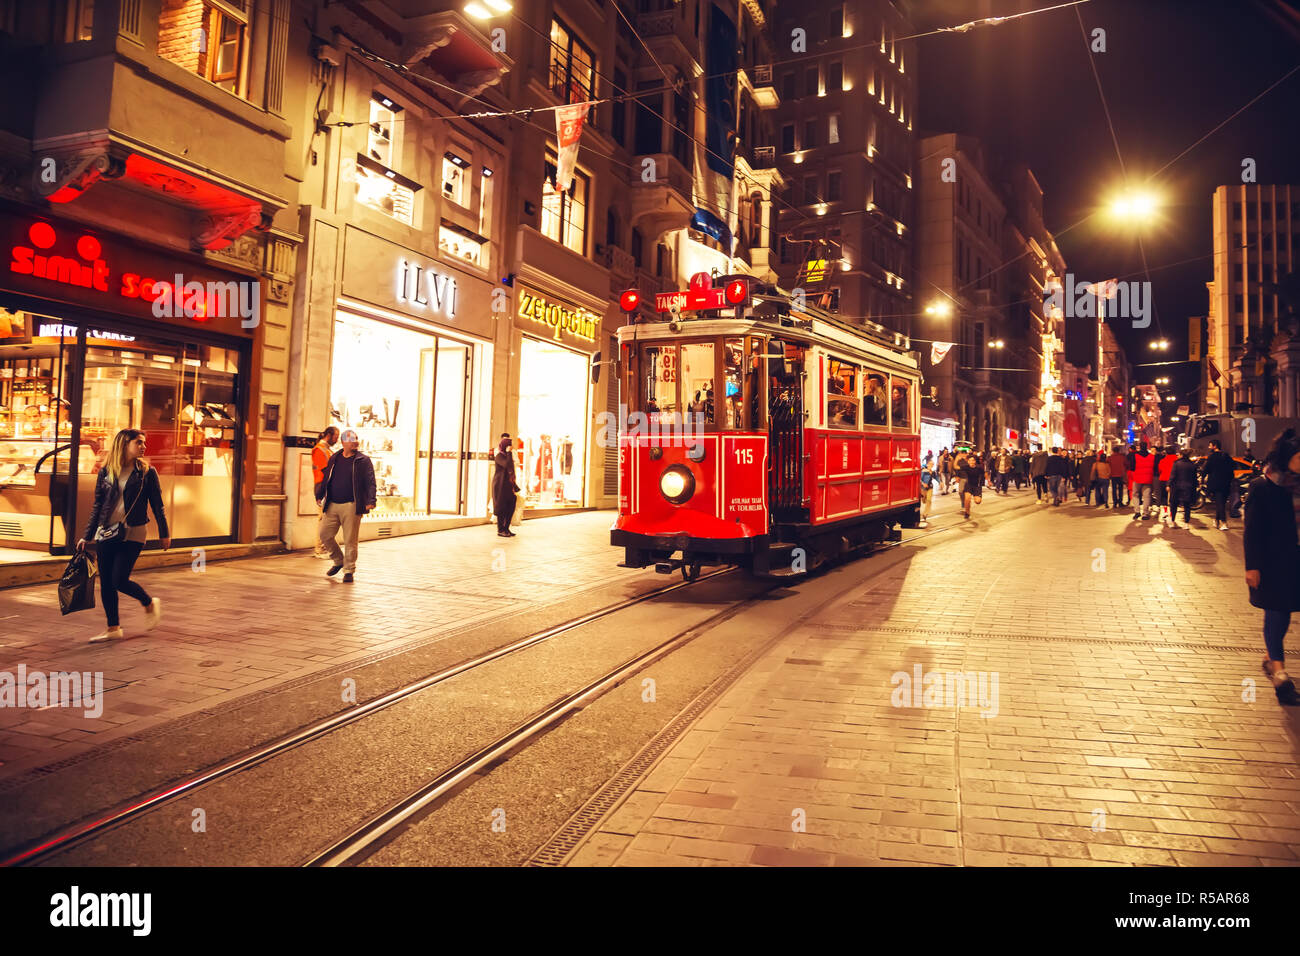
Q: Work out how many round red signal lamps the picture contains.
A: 2